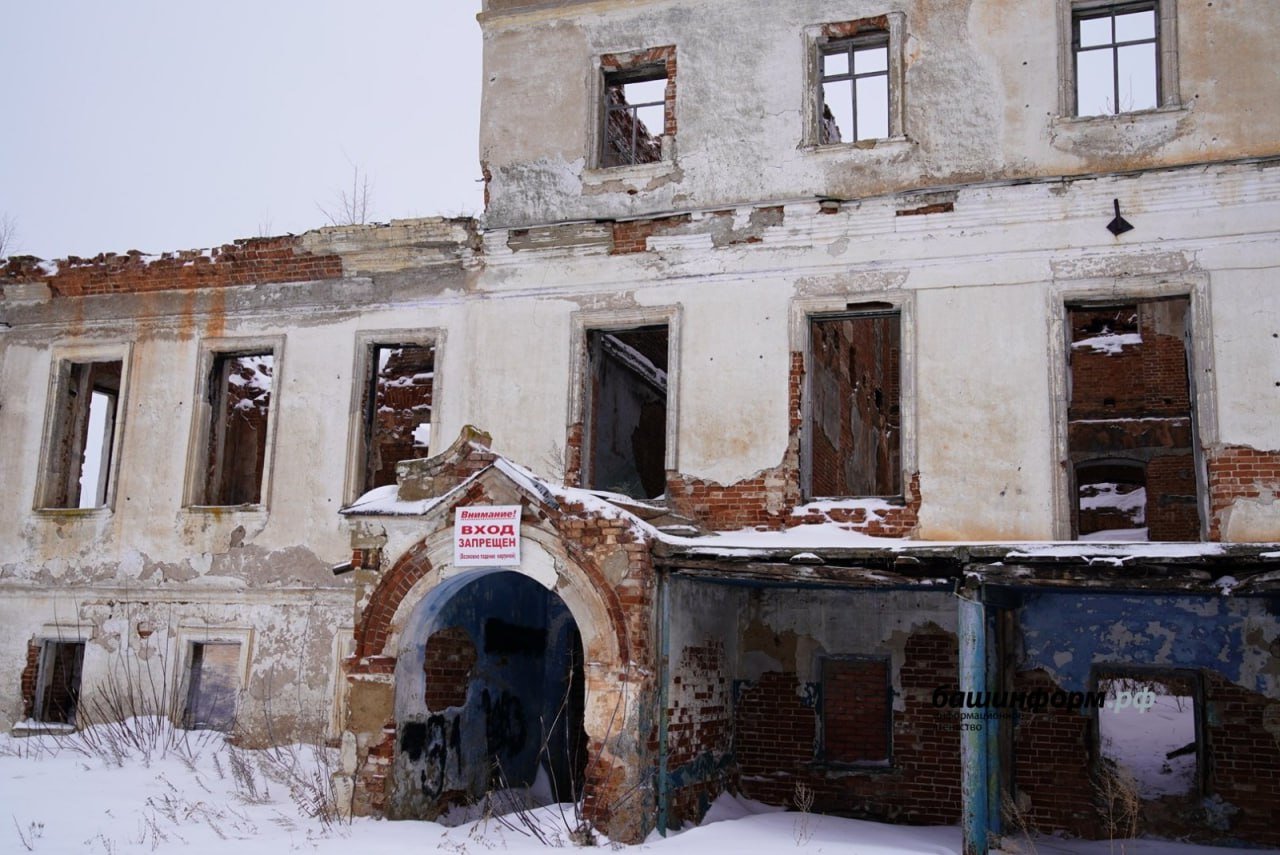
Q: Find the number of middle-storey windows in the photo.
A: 6